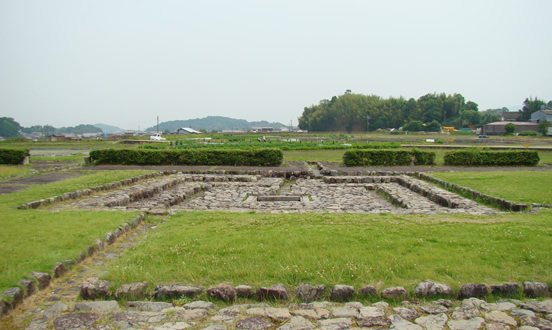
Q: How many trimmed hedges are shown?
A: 4